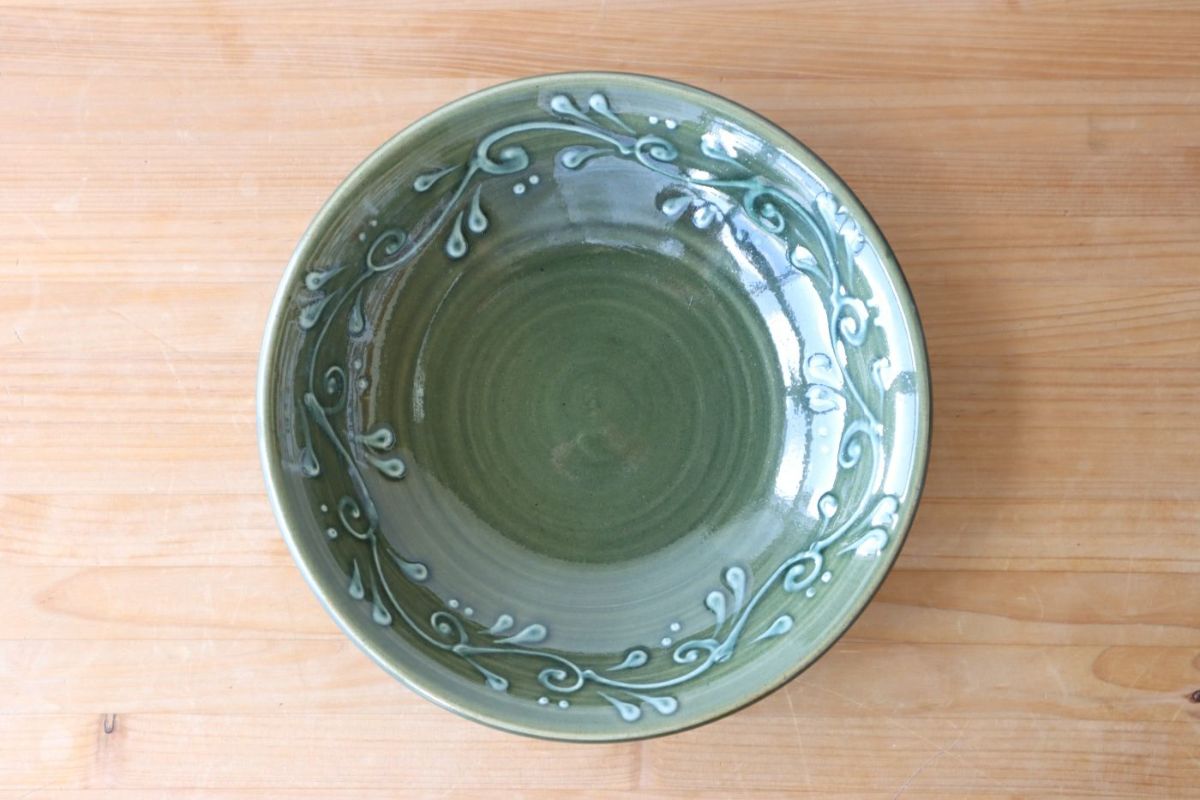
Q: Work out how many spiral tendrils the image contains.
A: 12